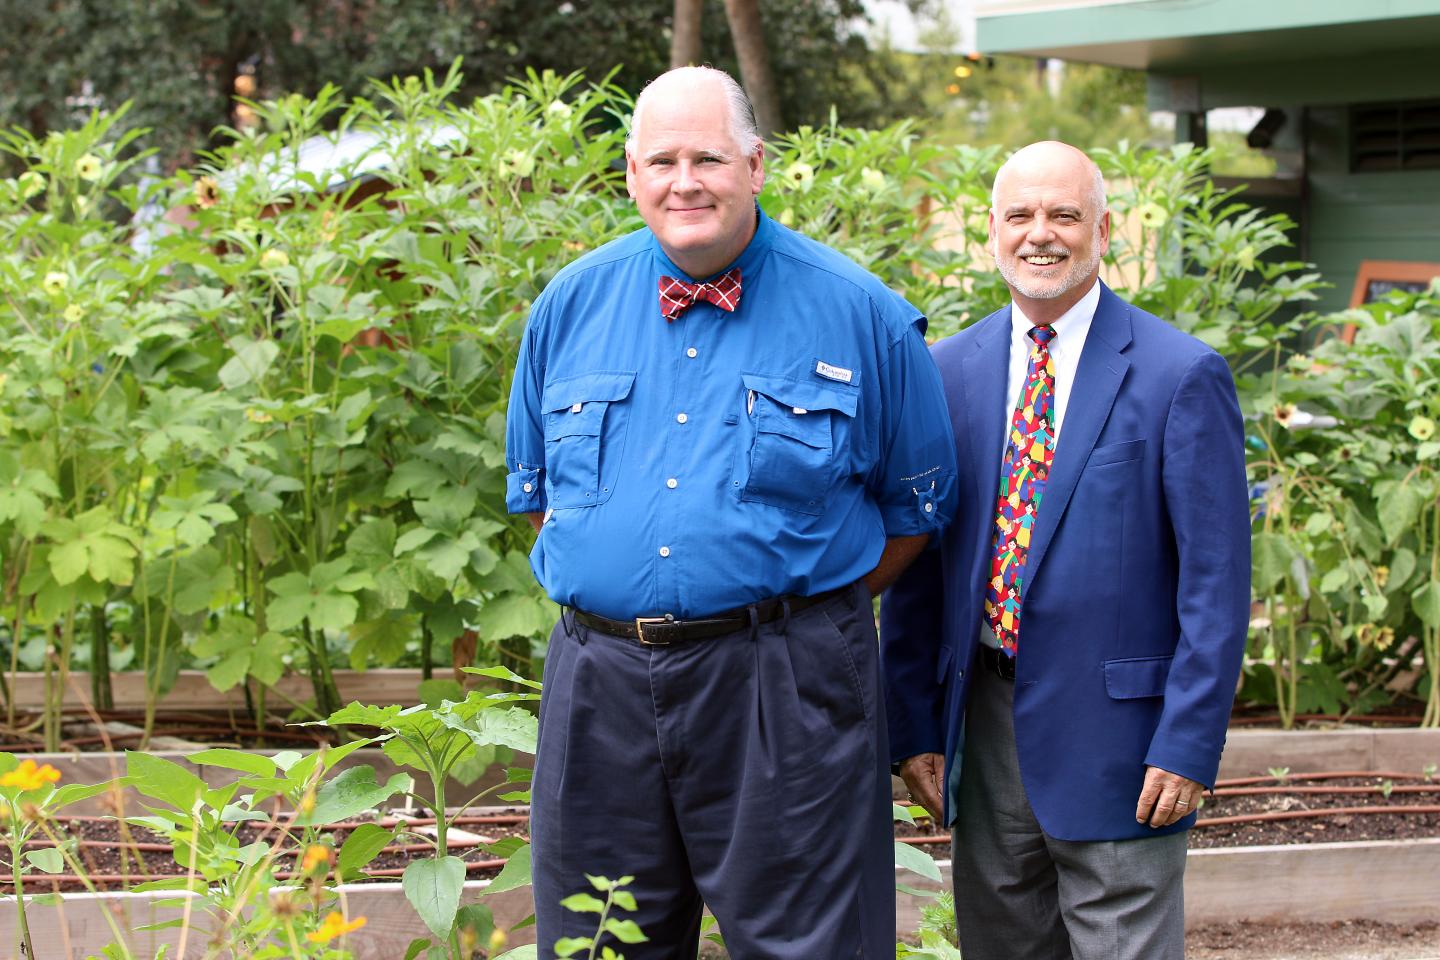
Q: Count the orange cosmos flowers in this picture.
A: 3